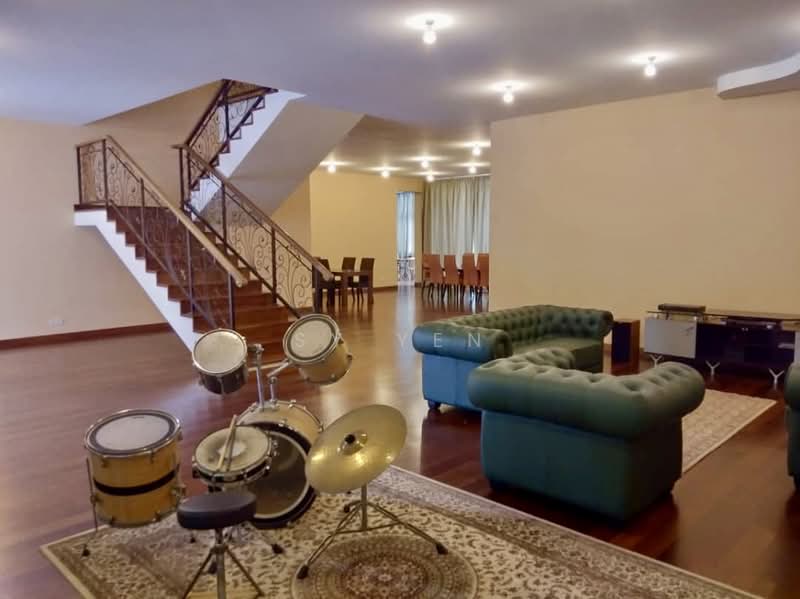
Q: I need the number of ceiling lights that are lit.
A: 9